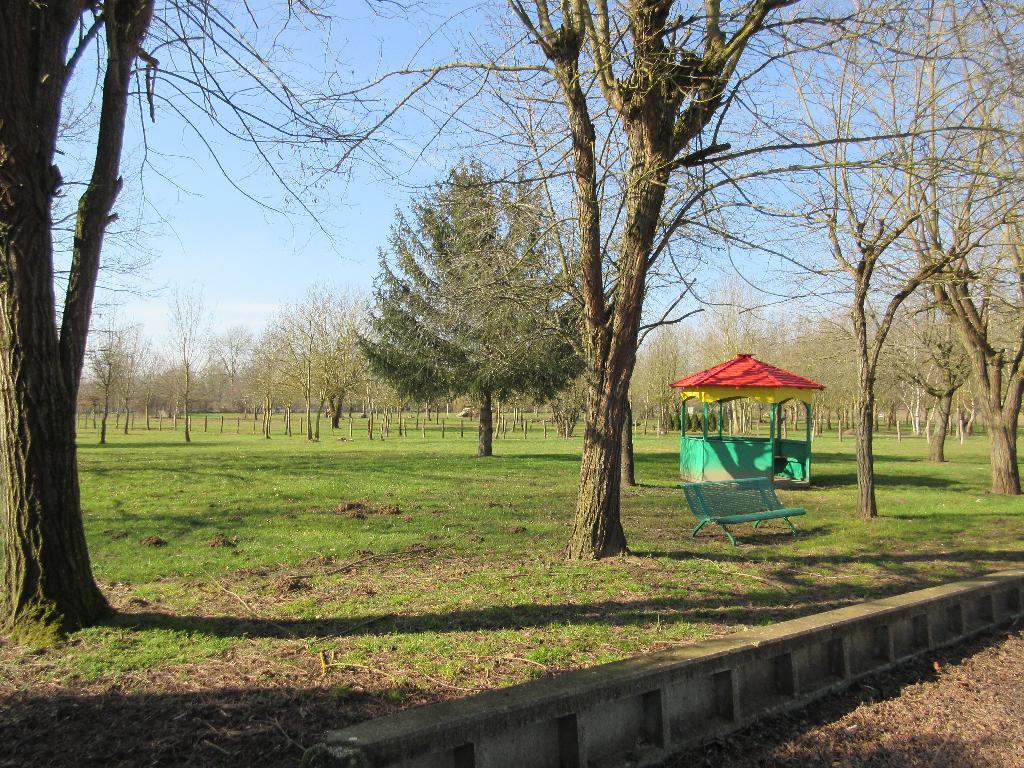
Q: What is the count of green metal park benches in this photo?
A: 1